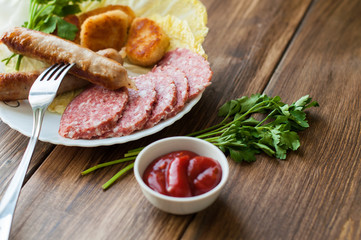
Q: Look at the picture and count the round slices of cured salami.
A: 5